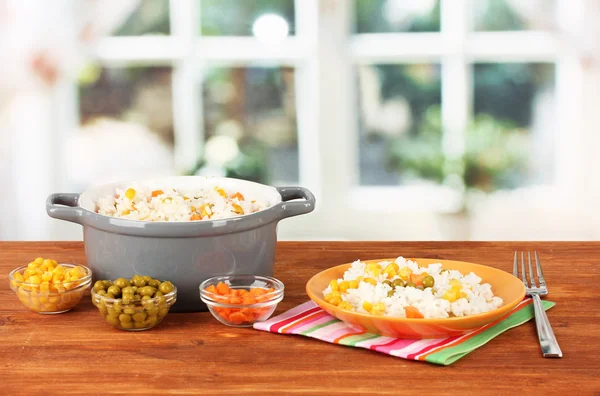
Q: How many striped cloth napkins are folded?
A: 1